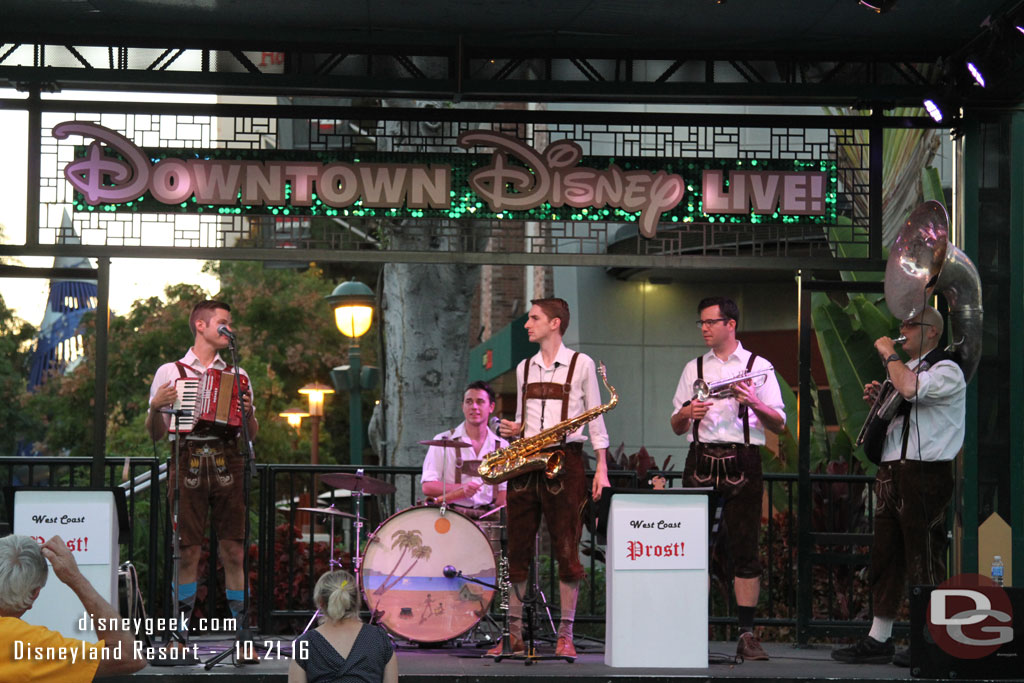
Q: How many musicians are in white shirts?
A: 5